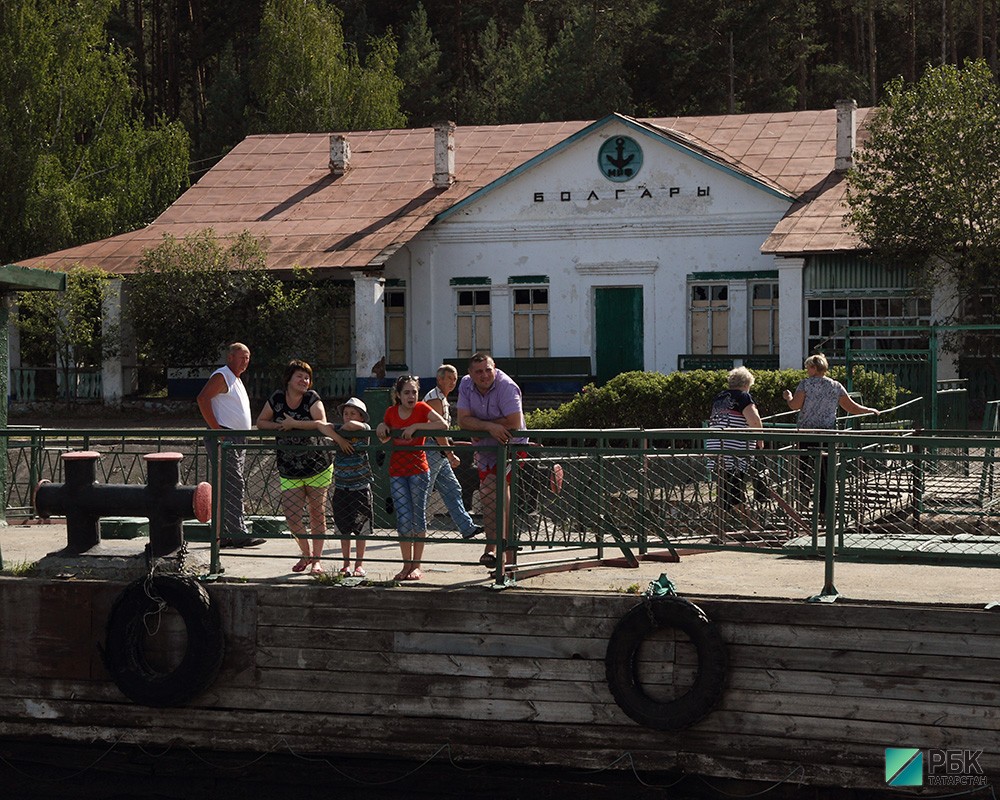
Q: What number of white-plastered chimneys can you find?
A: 3